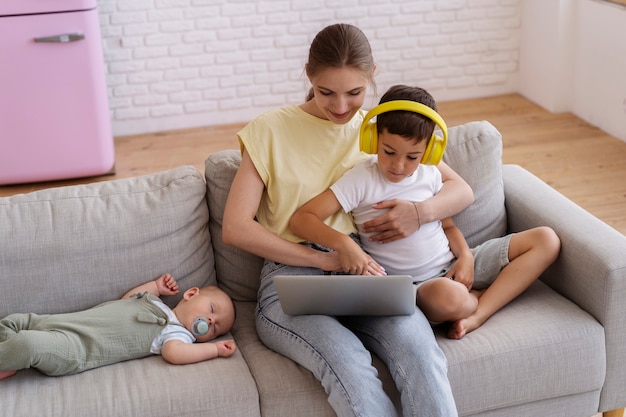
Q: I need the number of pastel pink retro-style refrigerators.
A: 1